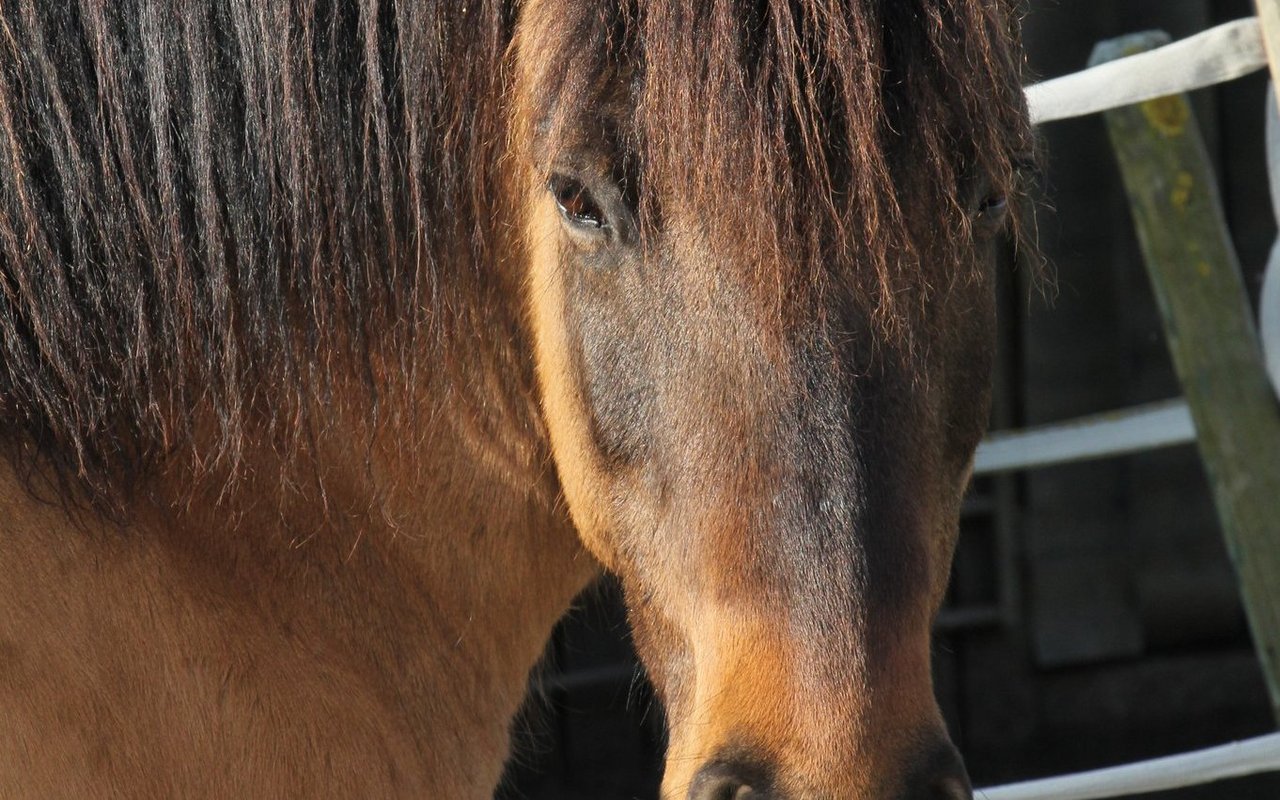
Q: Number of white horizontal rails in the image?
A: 3